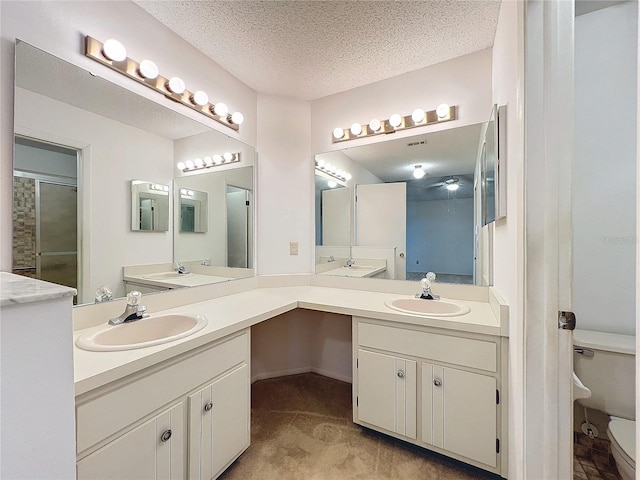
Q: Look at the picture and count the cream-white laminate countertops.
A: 1